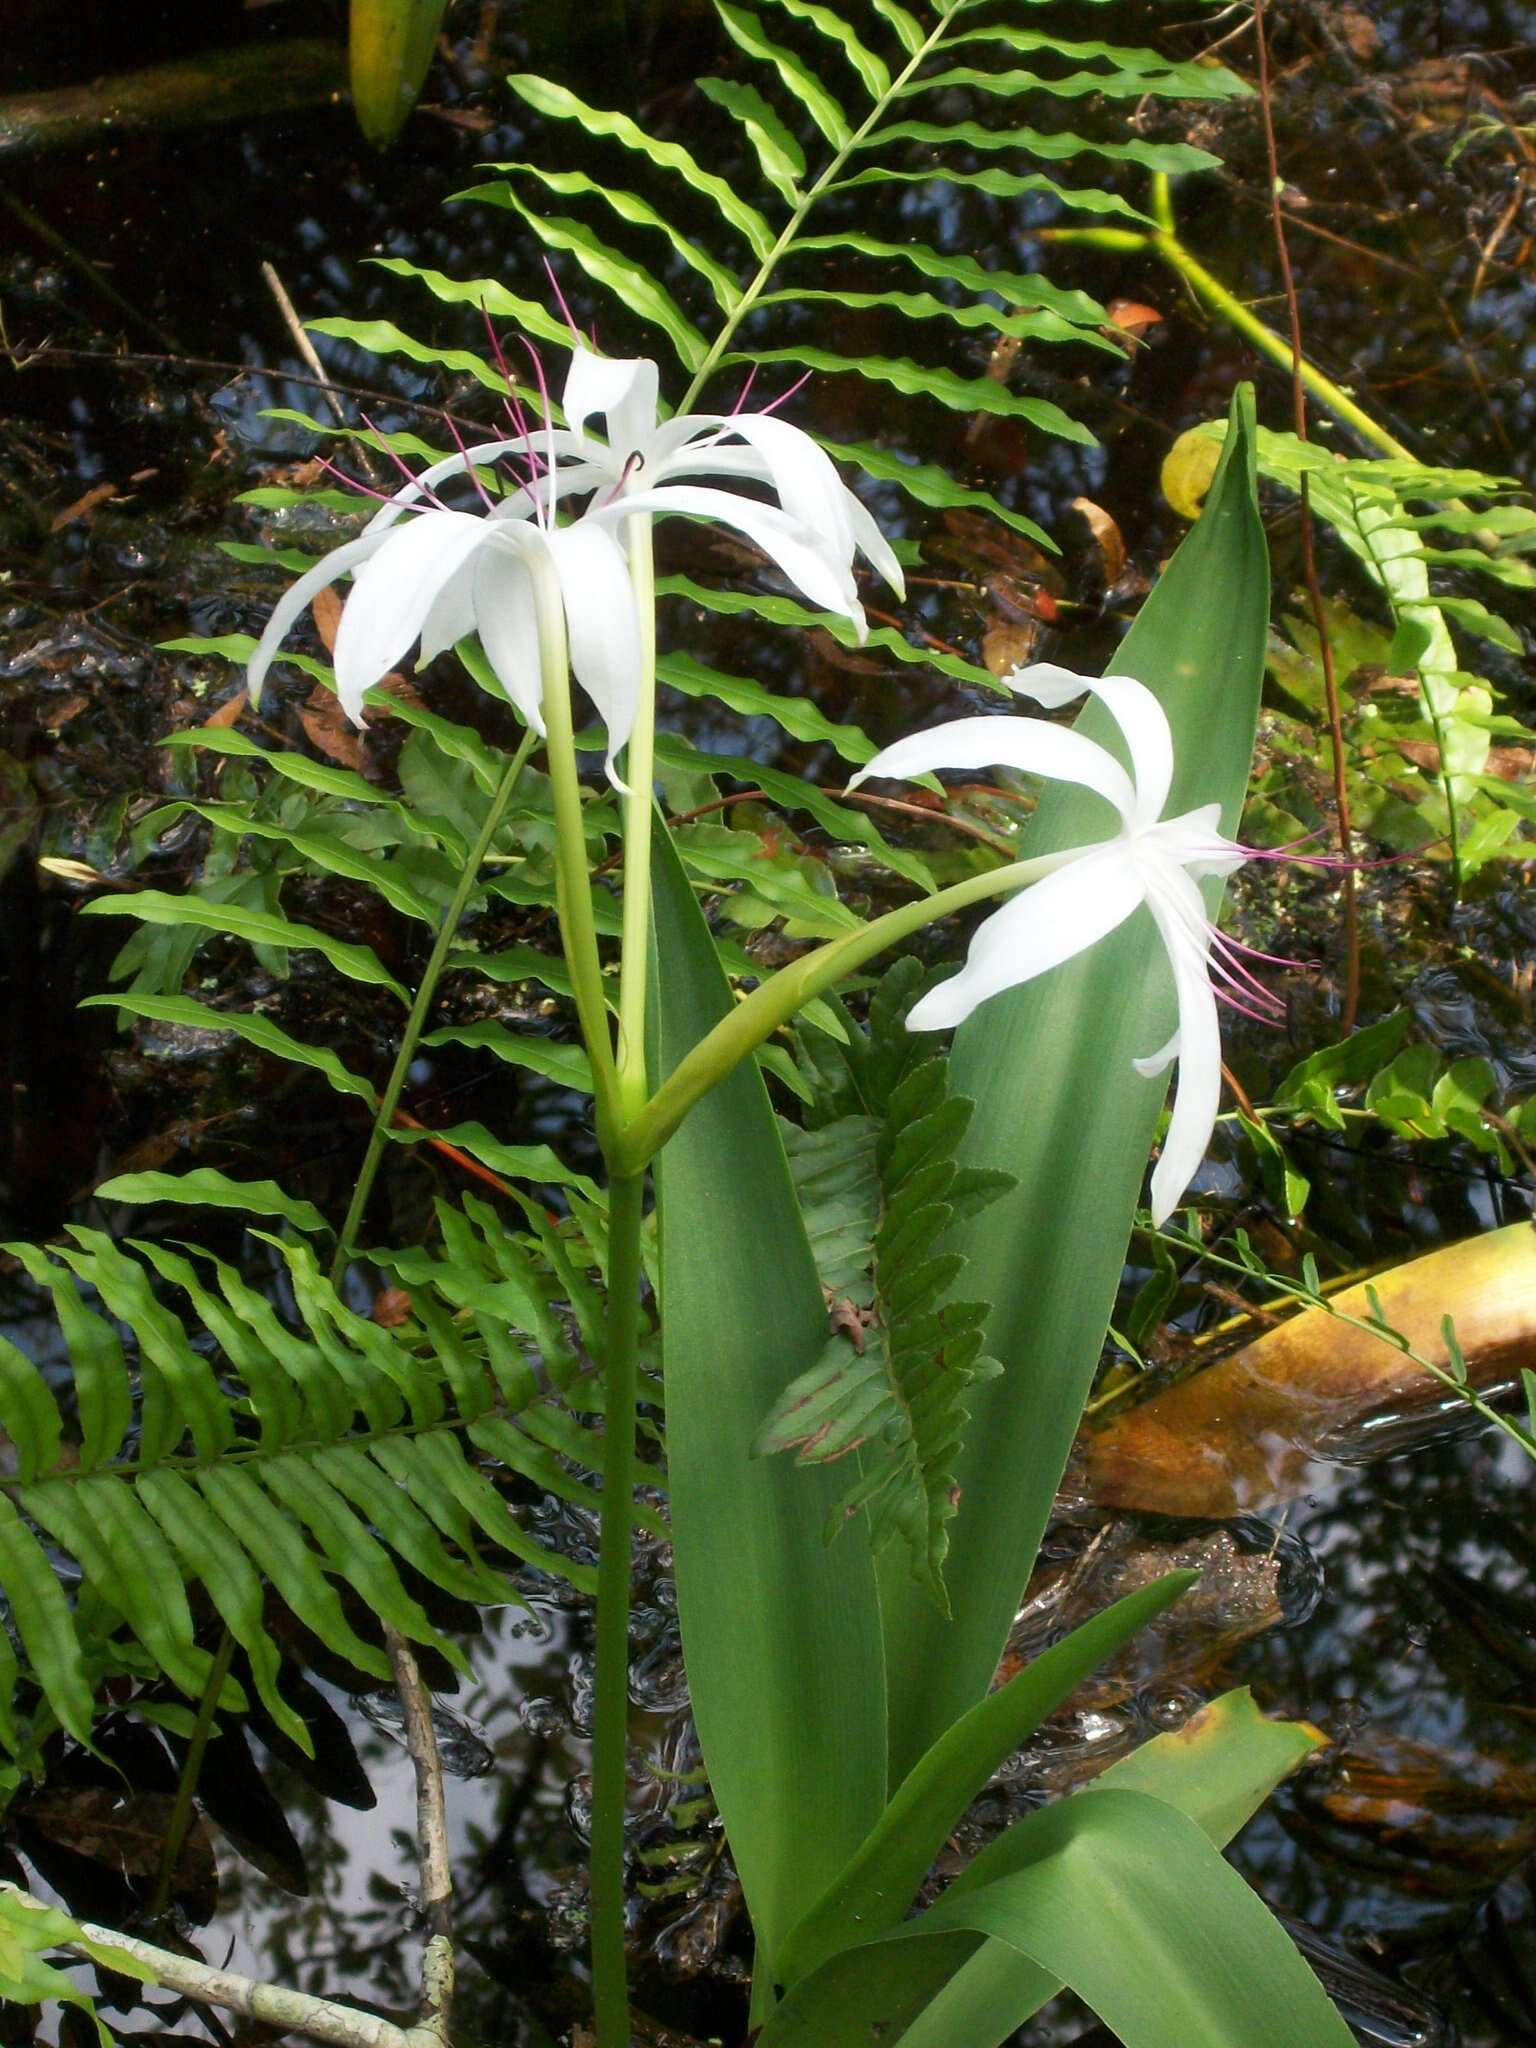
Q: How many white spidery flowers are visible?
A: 3